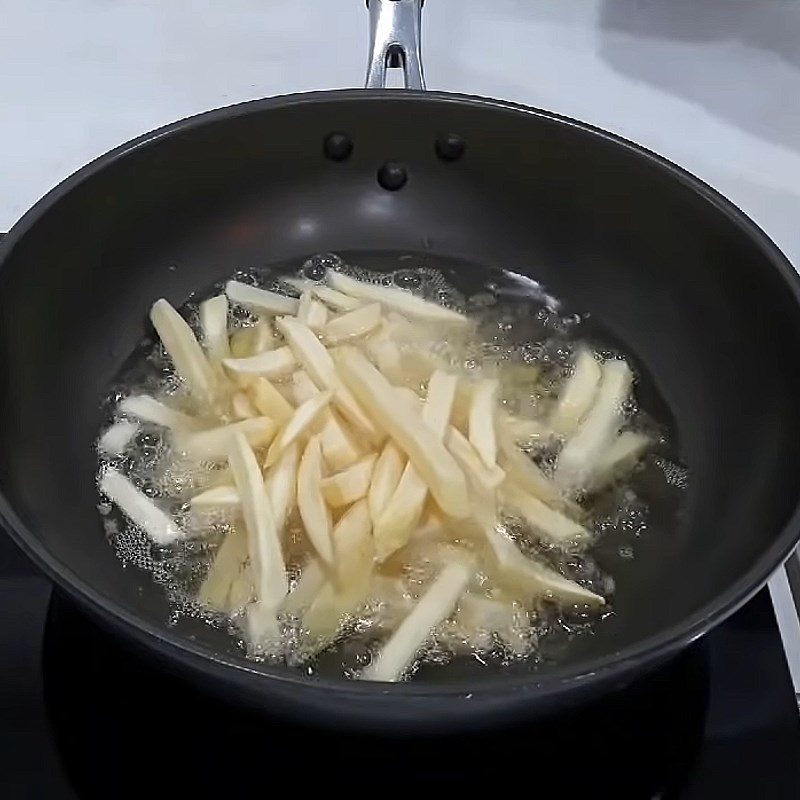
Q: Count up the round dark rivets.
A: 3